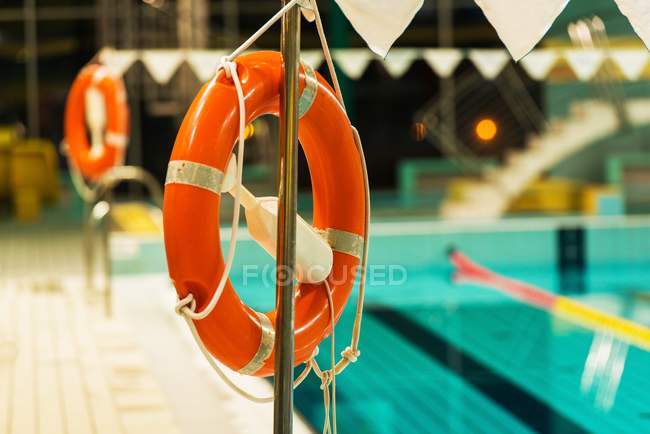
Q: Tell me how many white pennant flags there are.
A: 14